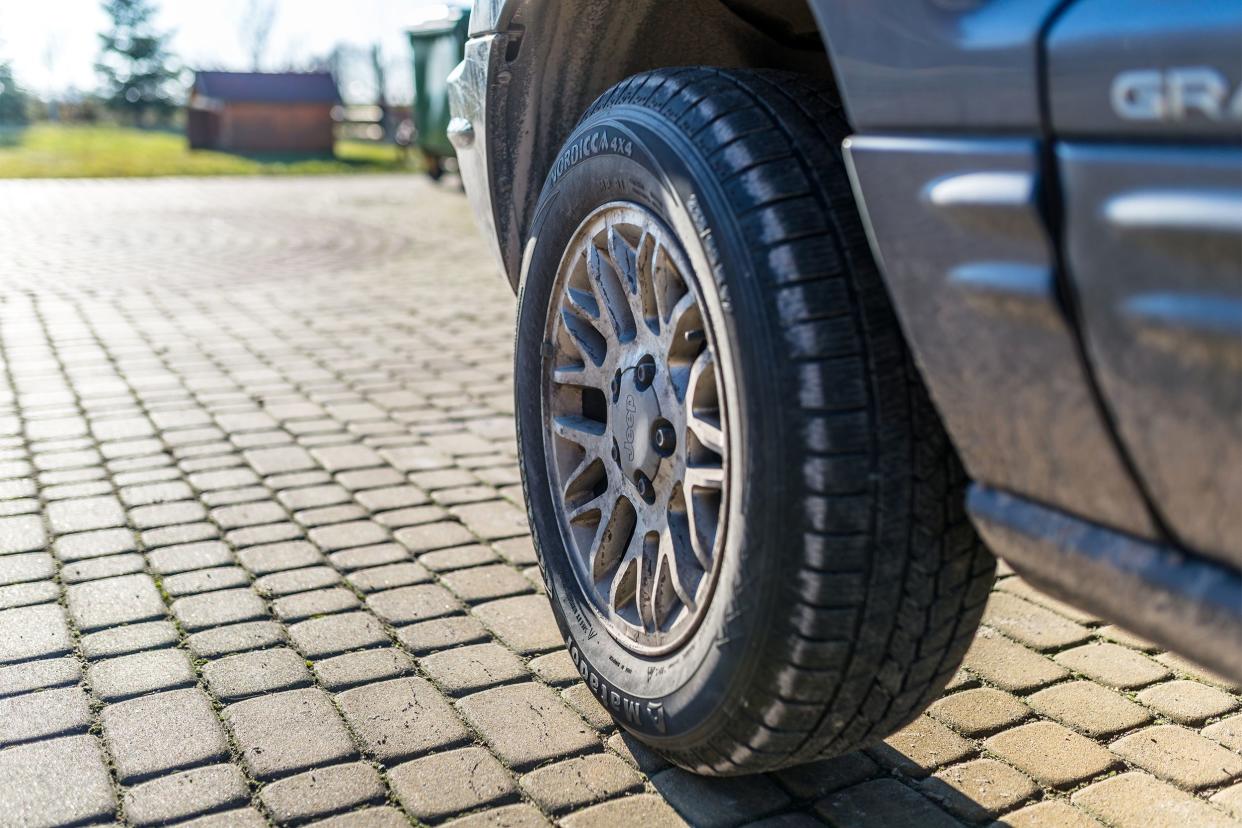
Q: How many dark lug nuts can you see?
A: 5